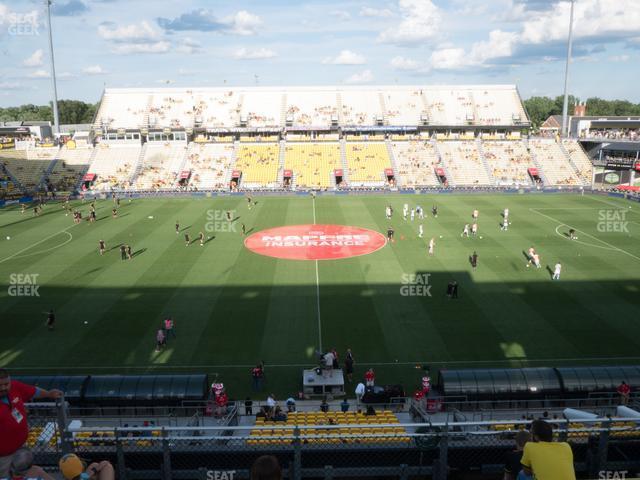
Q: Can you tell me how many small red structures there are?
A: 8